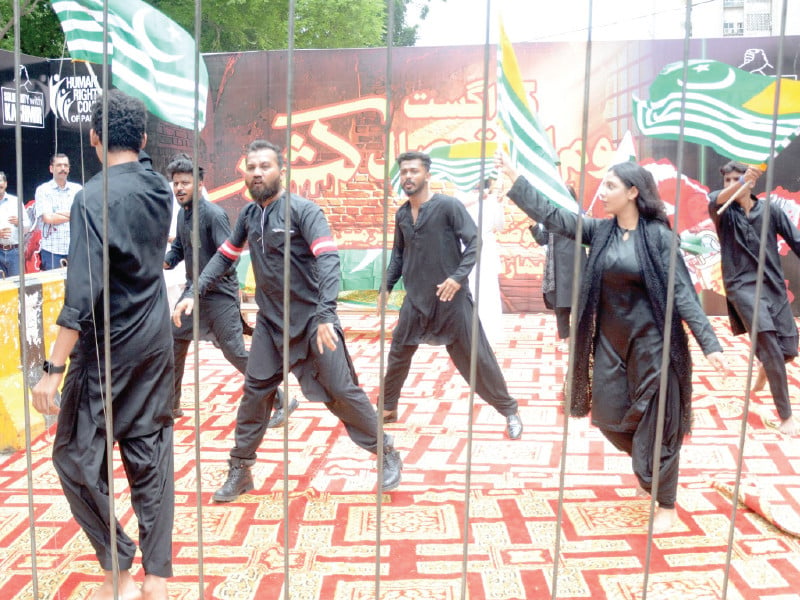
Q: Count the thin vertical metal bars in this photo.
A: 9